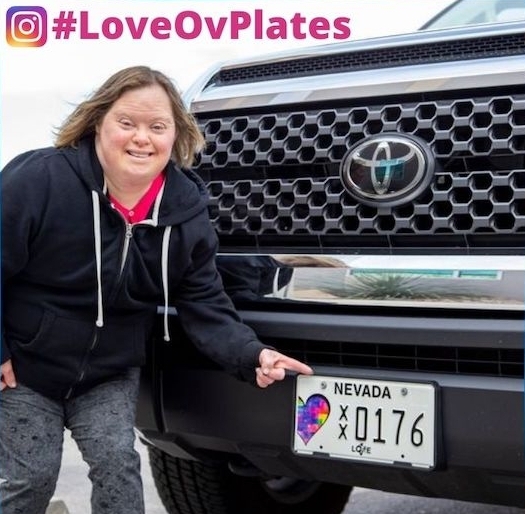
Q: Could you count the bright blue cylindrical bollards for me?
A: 0